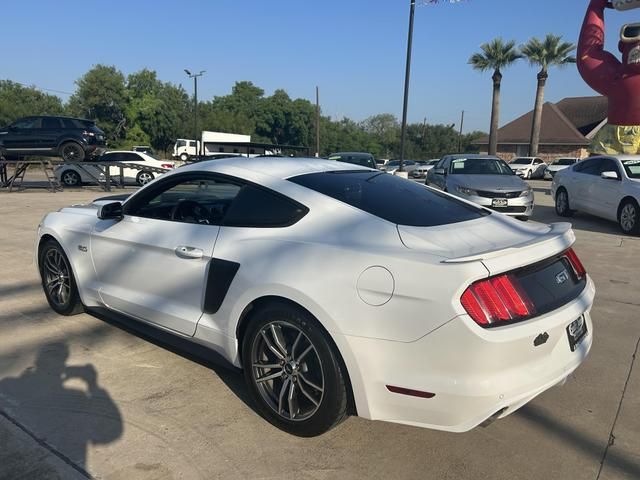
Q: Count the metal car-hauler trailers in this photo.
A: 1